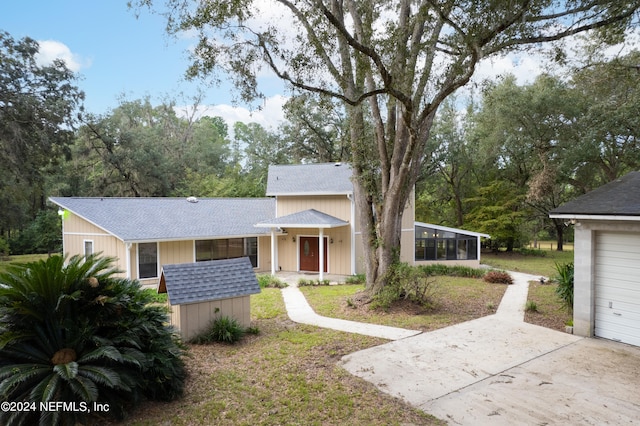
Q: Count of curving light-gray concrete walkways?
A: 2